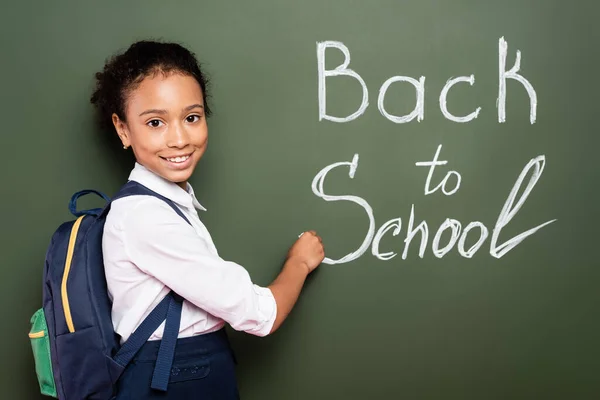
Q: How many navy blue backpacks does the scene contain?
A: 1